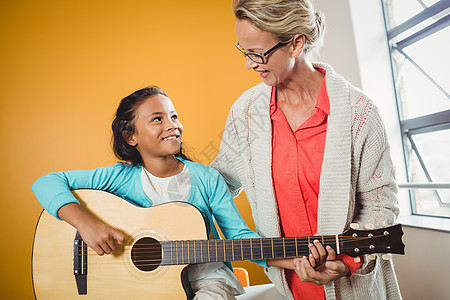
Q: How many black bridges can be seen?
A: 1